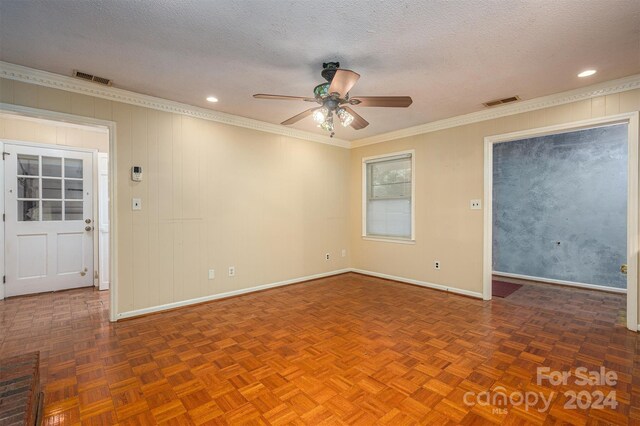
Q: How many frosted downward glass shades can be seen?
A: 3